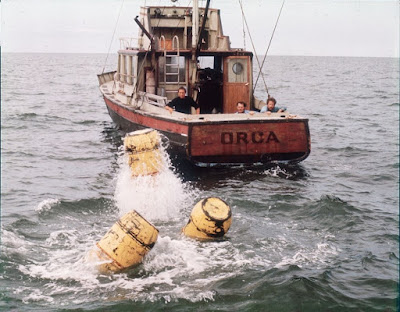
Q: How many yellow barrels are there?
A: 3